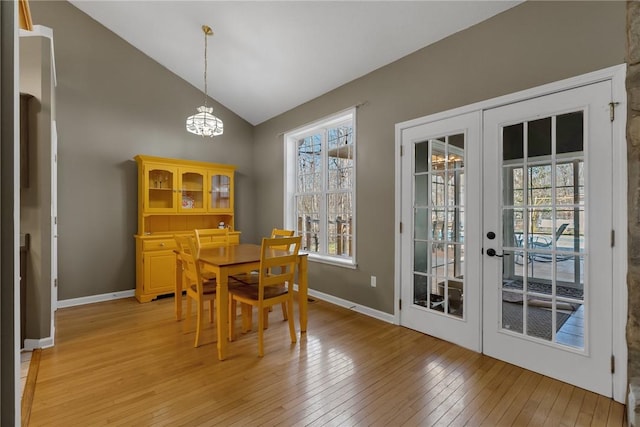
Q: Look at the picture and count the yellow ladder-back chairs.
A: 4